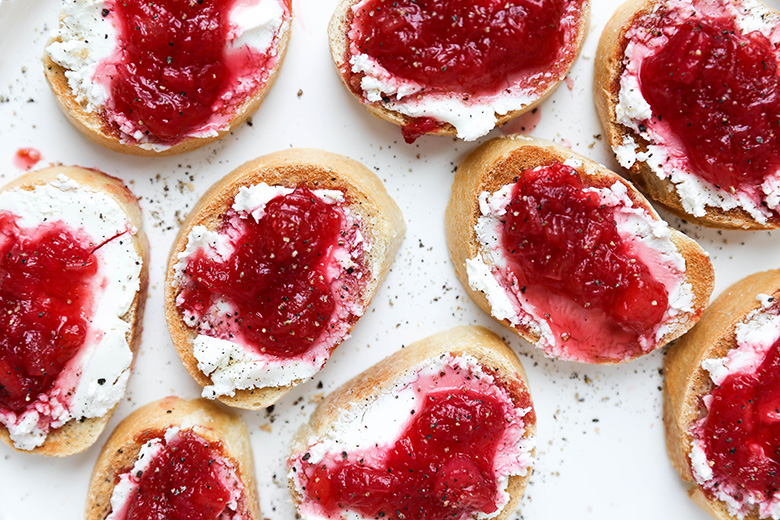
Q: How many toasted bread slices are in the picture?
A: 9